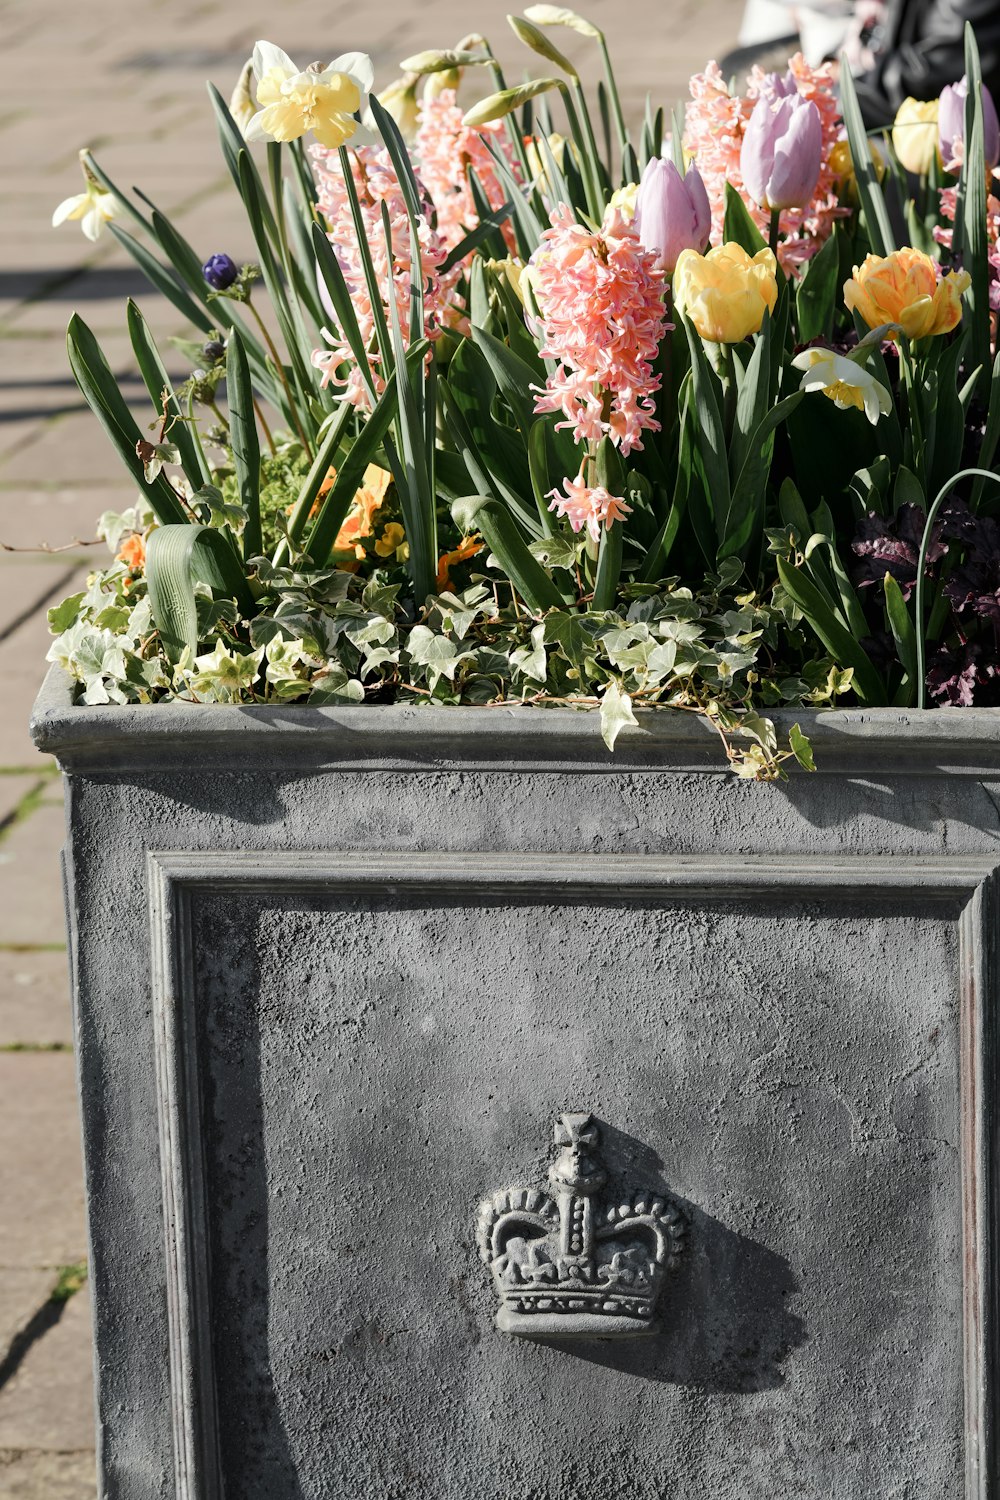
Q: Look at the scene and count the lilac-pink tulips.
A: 3